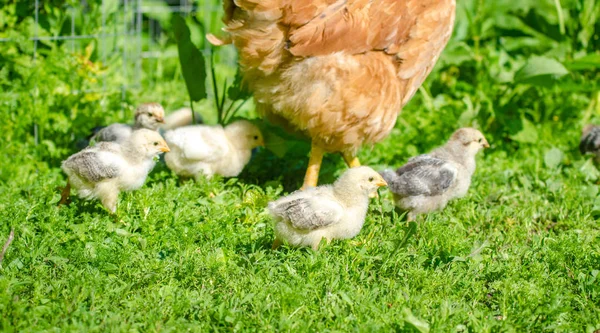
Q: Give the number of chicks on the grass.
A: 5